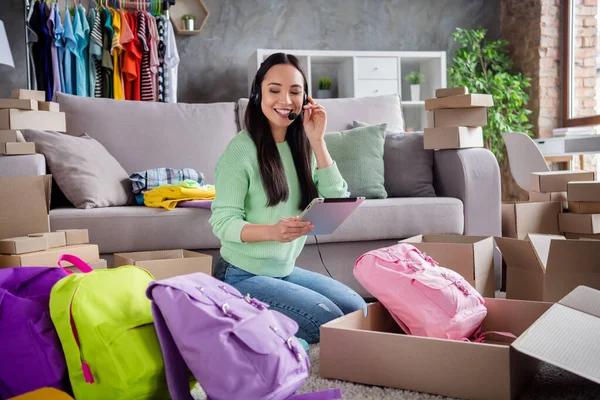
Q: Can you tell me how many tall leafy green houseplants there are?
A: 1